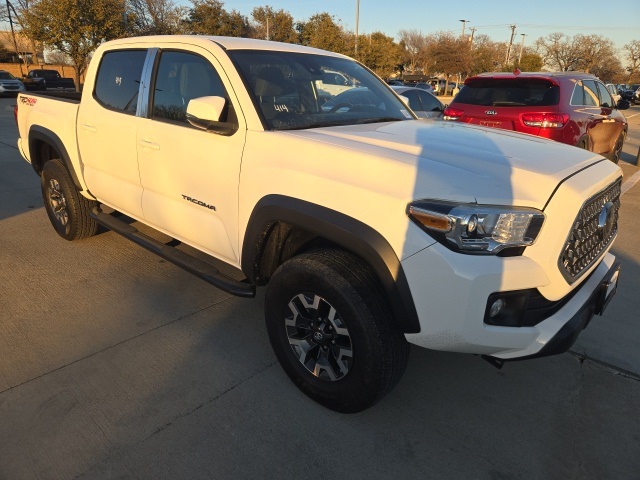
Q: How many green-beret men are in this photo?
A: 0